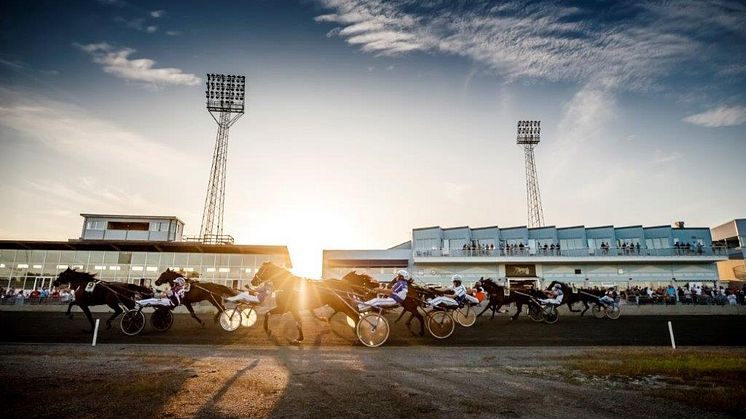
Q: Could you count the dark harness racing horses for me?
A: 7